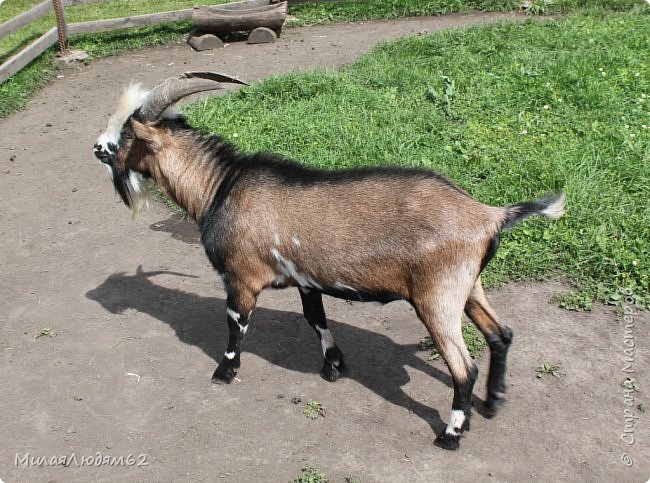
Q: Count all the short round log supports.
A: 2